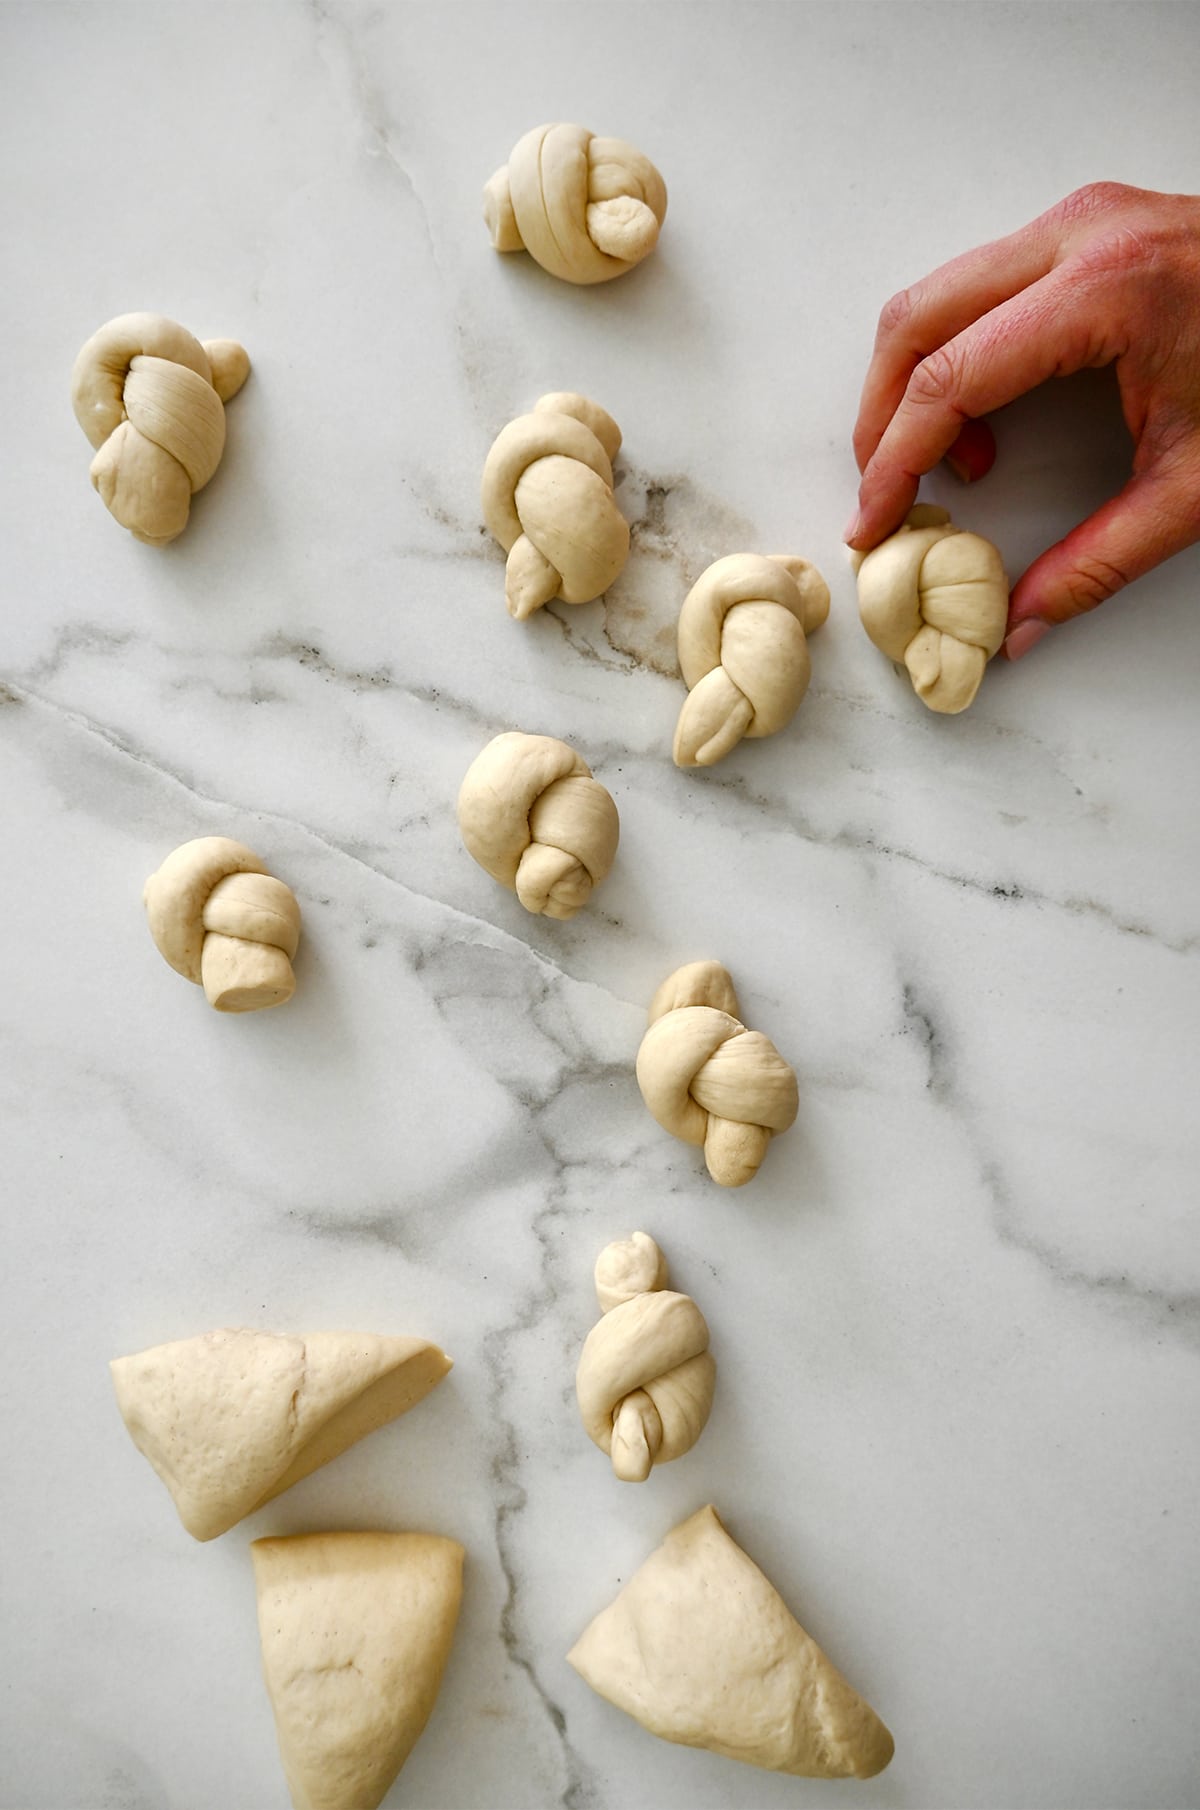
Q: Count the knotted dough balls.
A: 9